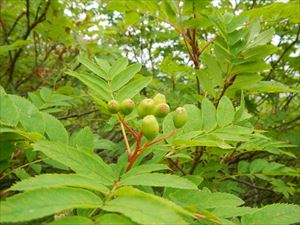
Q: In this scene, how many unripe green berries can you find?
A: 7